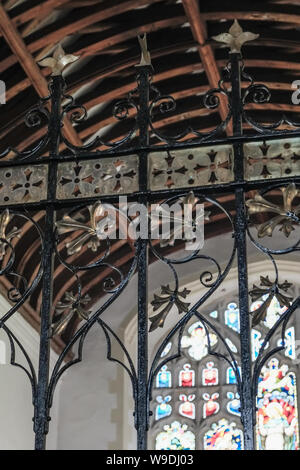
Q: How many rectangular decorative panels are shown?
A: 4